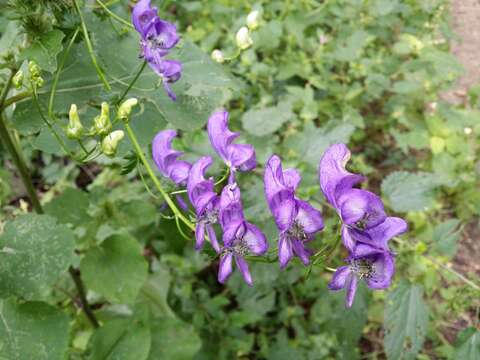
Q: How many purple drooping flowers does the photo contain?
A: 9